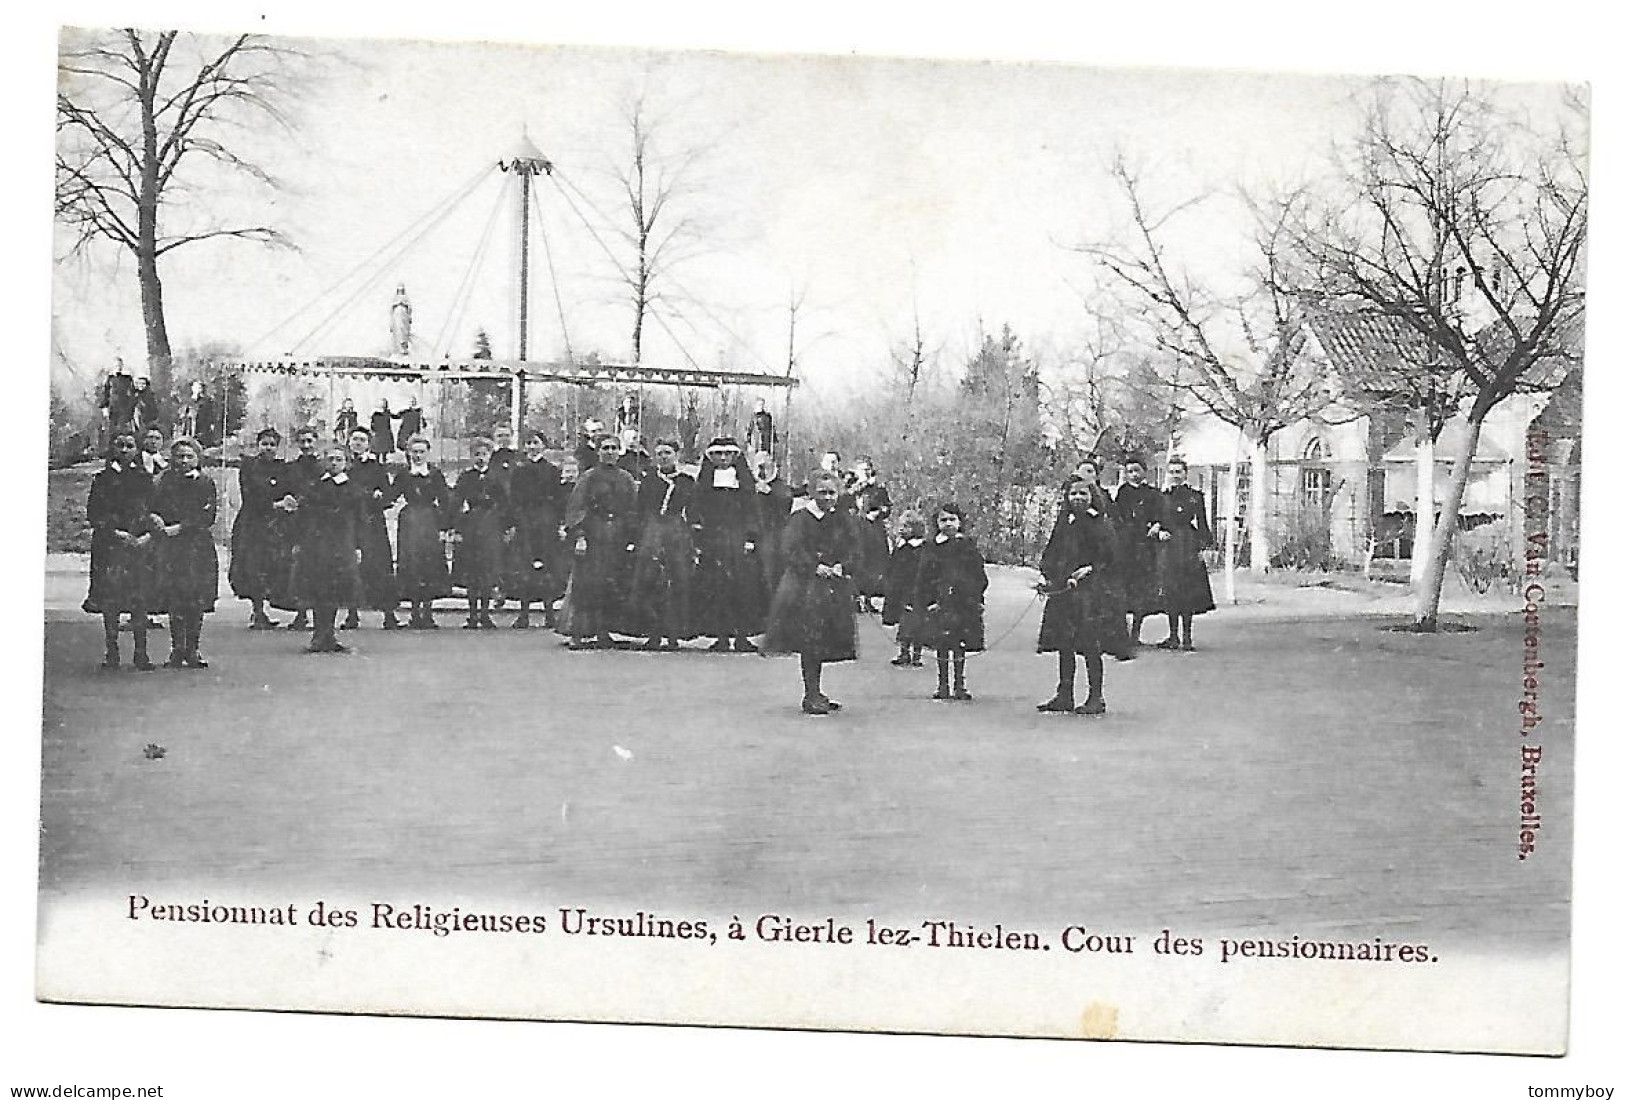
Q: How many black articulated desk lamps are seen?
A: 0